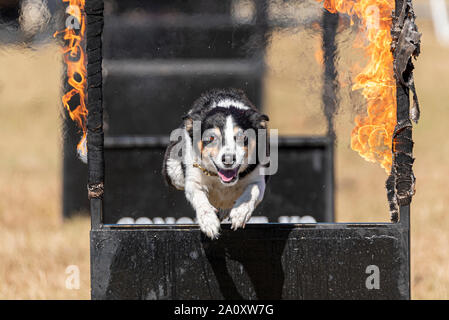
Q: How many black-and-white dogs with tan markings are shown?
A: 1